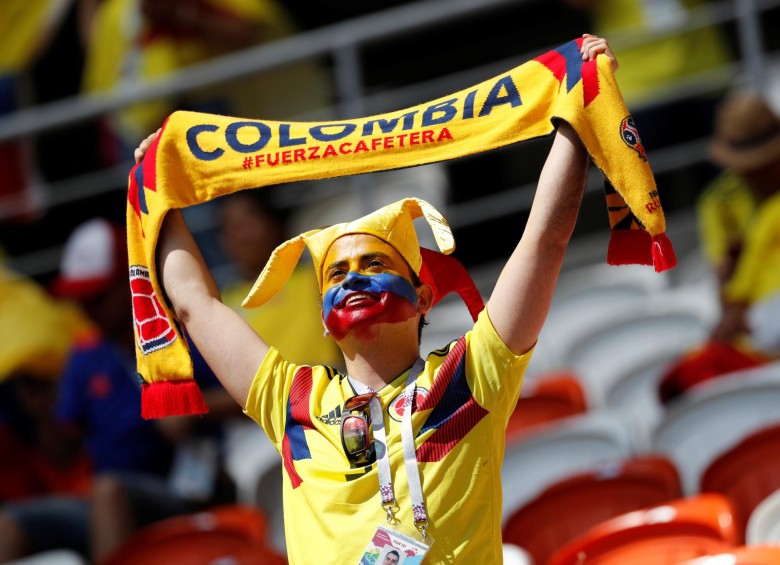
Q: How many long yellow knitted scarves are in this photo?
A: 1